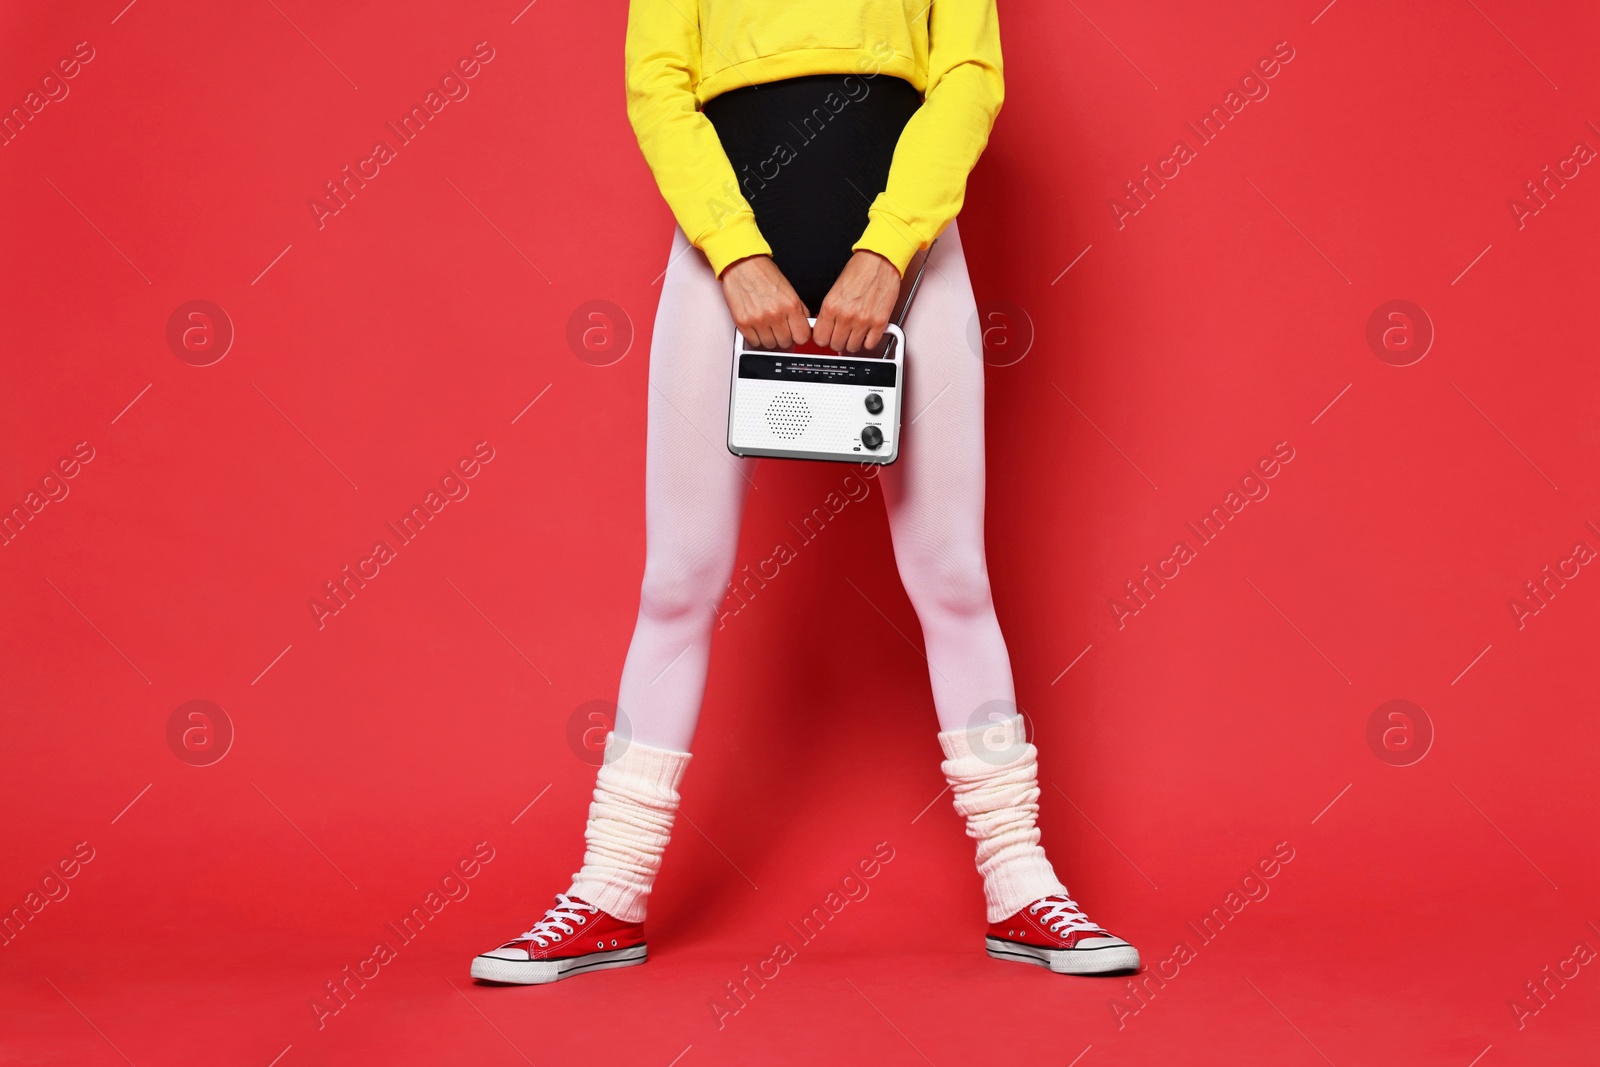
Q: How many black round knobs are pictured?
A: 2